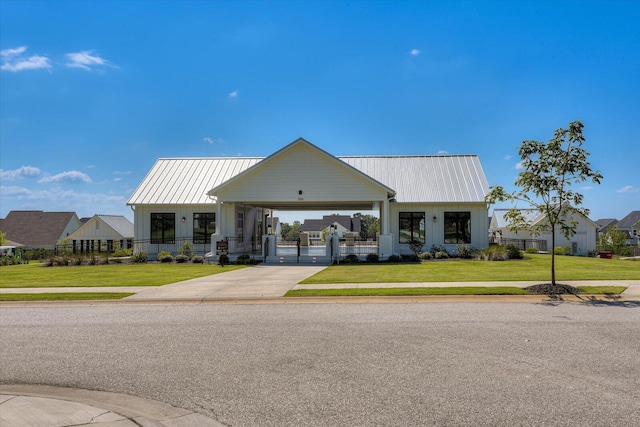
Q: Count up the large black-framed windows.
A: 4